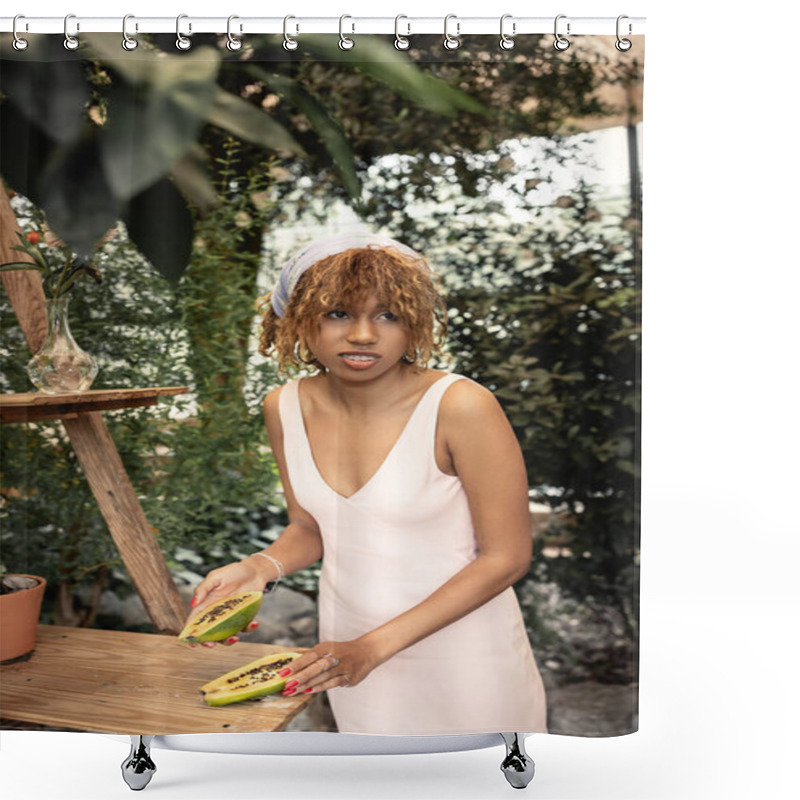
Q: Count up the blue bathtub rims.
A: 0